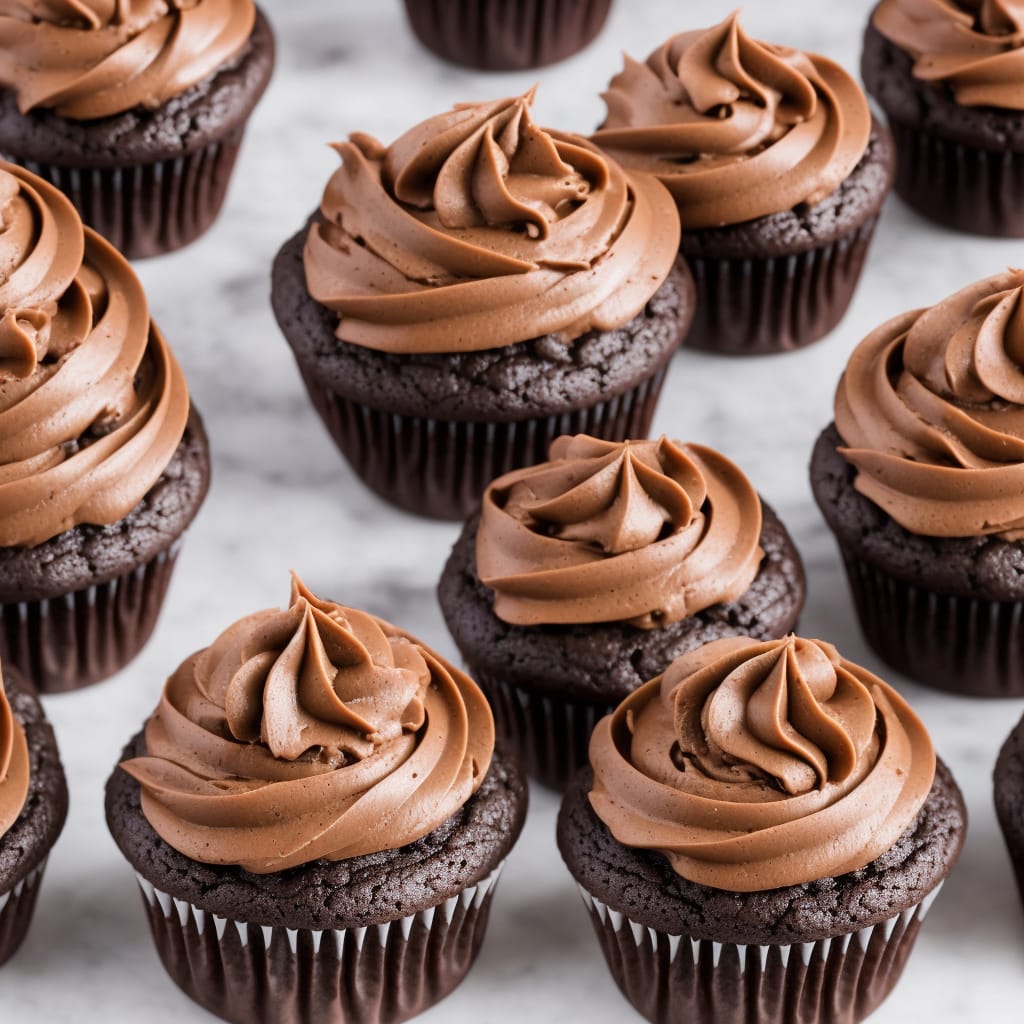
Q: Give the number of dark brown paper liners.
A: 12